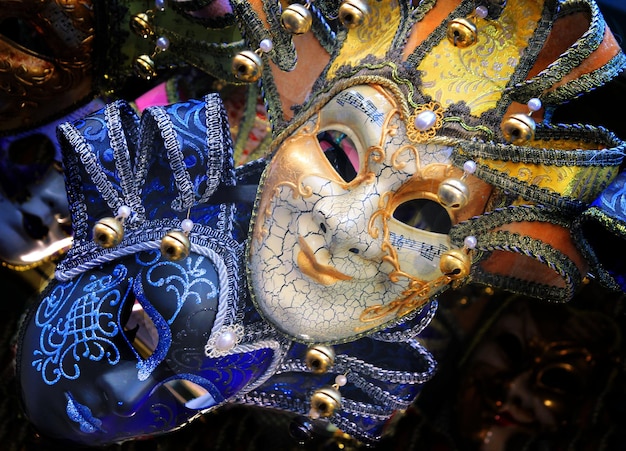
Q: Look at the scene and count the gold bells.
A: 13